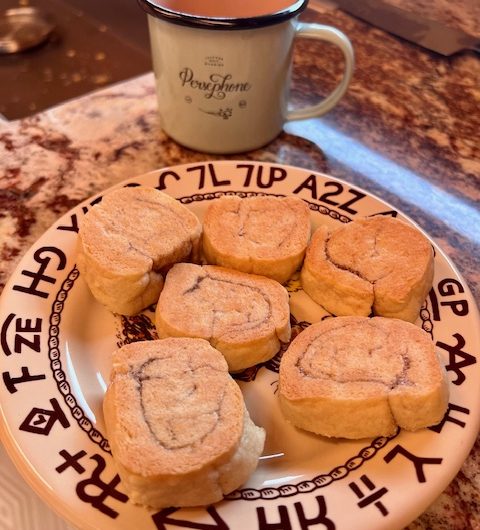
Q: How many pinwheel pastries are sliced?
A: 6